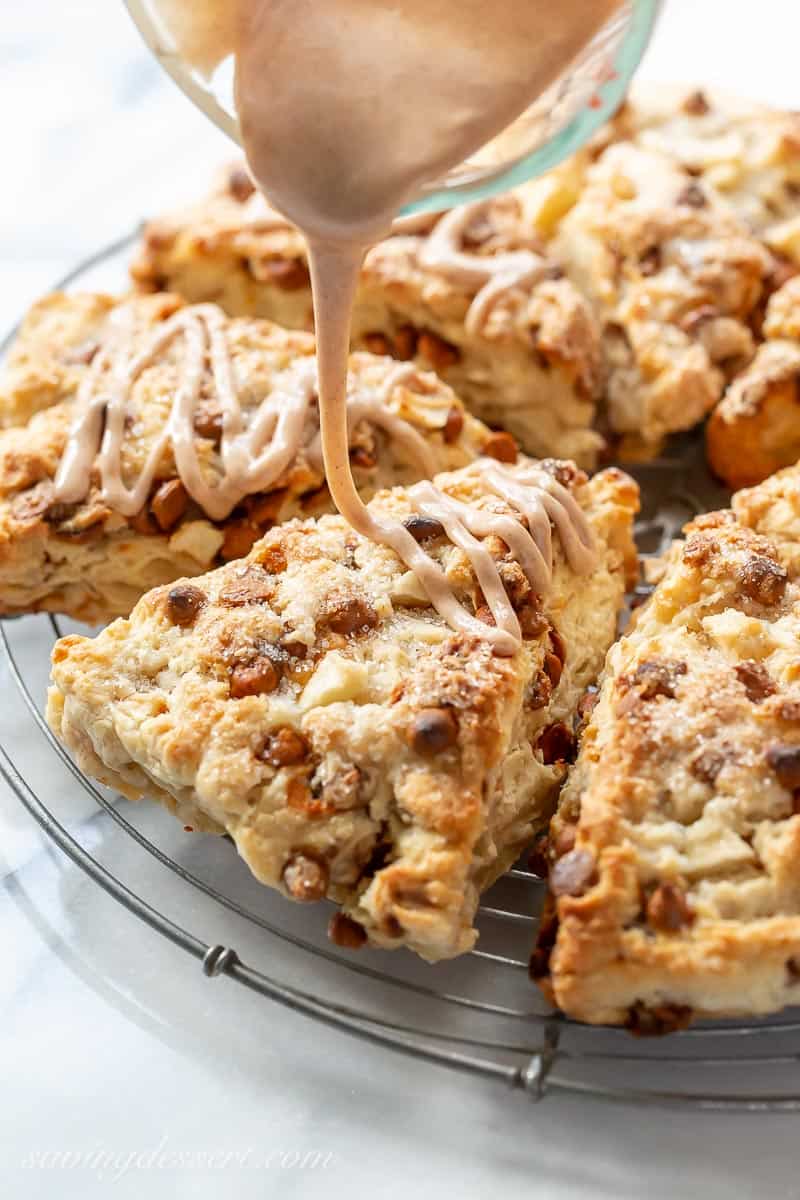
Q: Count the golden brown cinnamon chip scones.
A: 6